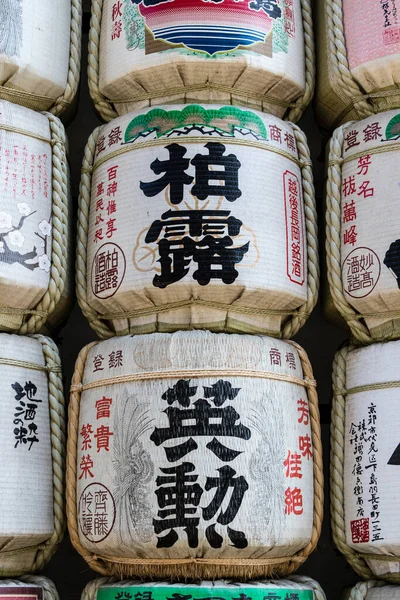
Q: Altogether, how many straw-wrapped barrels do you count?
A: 12